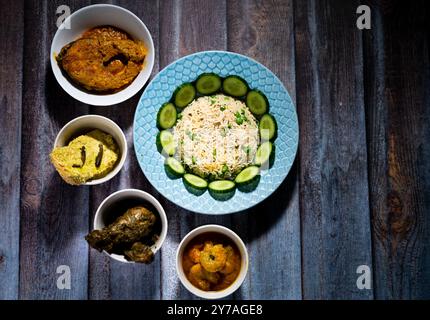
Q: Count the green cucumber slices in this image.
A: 12